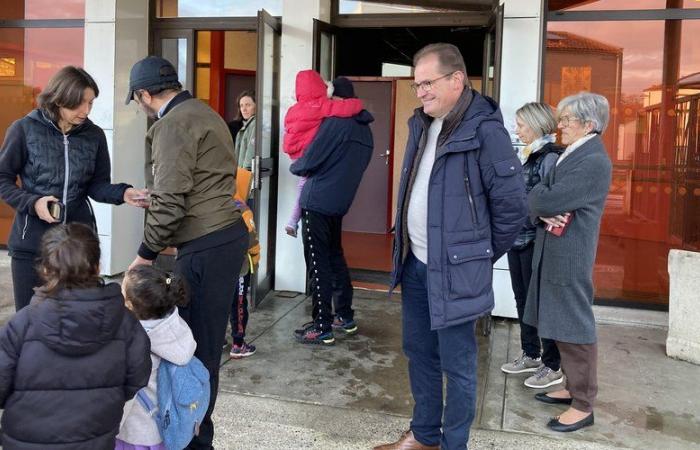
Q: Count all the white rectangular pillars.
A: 3